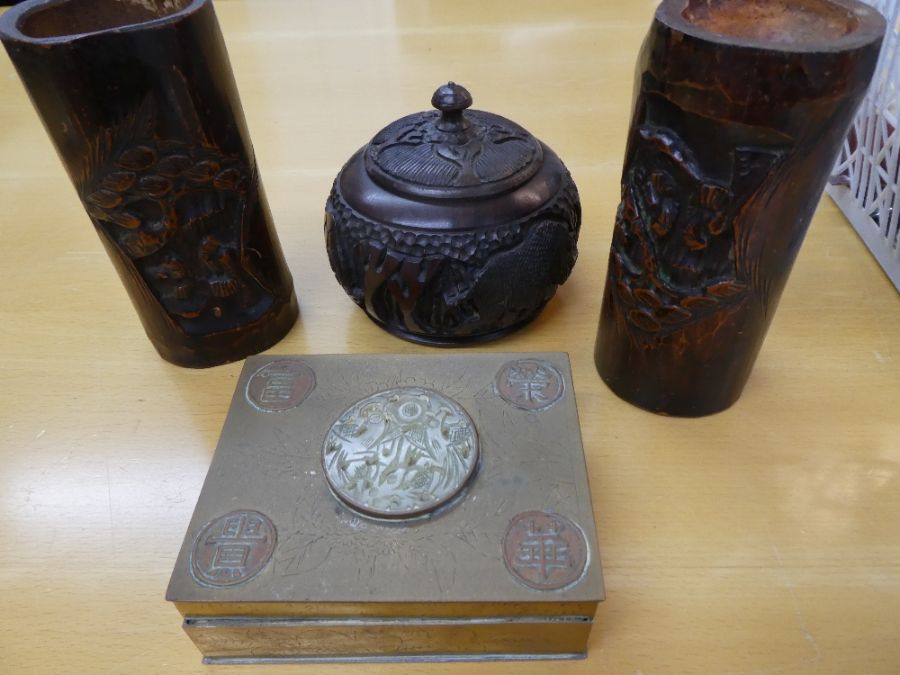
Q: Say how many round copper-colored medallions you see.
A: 4